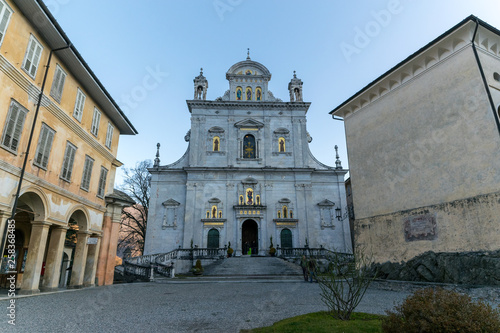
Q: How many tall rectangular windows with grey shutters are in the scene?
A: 11